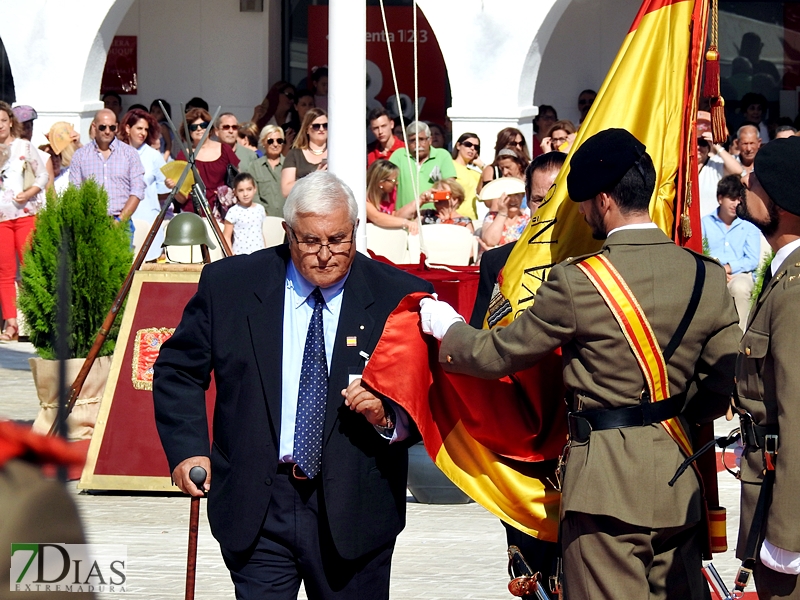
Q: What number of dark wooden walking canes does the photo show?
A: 1